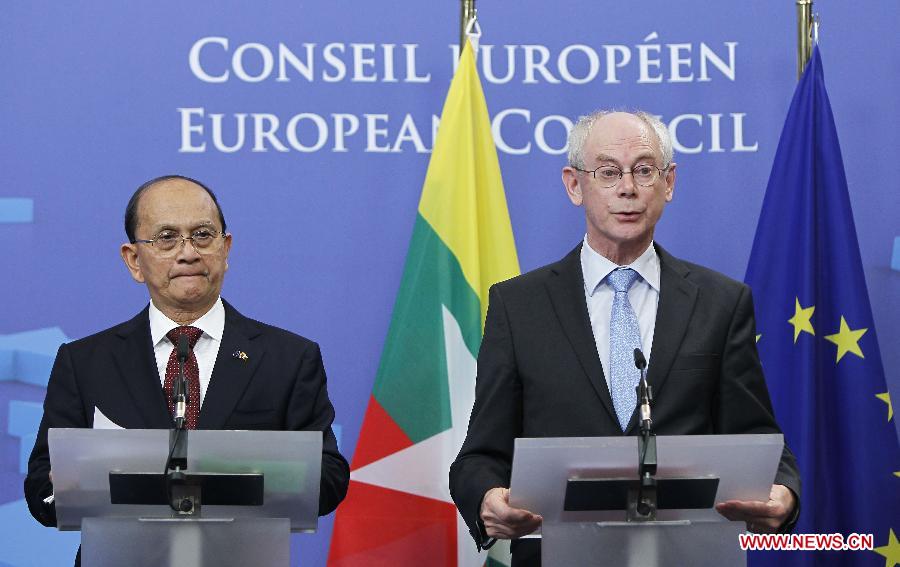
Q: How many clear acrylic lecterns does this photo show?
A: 2